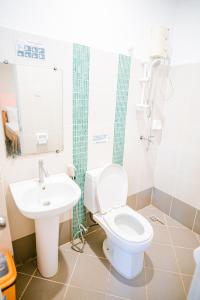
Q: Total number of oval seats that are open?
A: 1